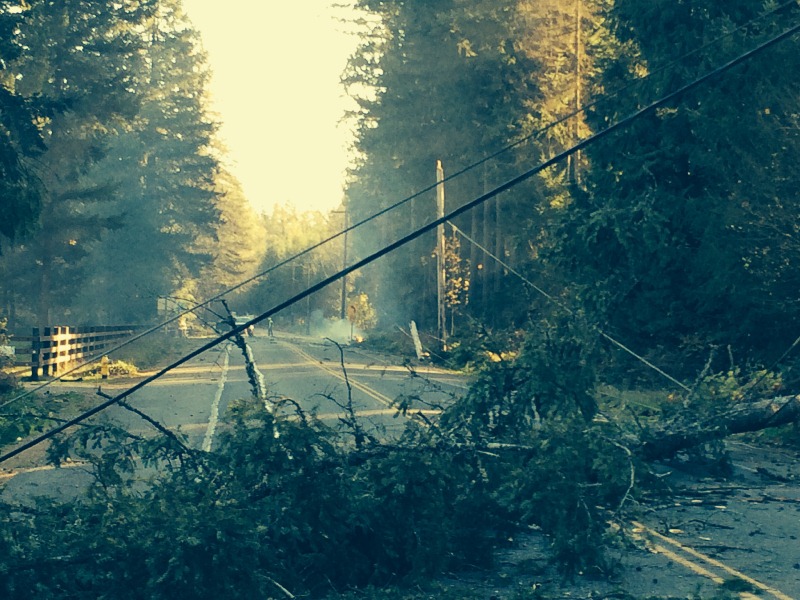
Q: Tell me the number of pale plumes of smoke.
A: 1